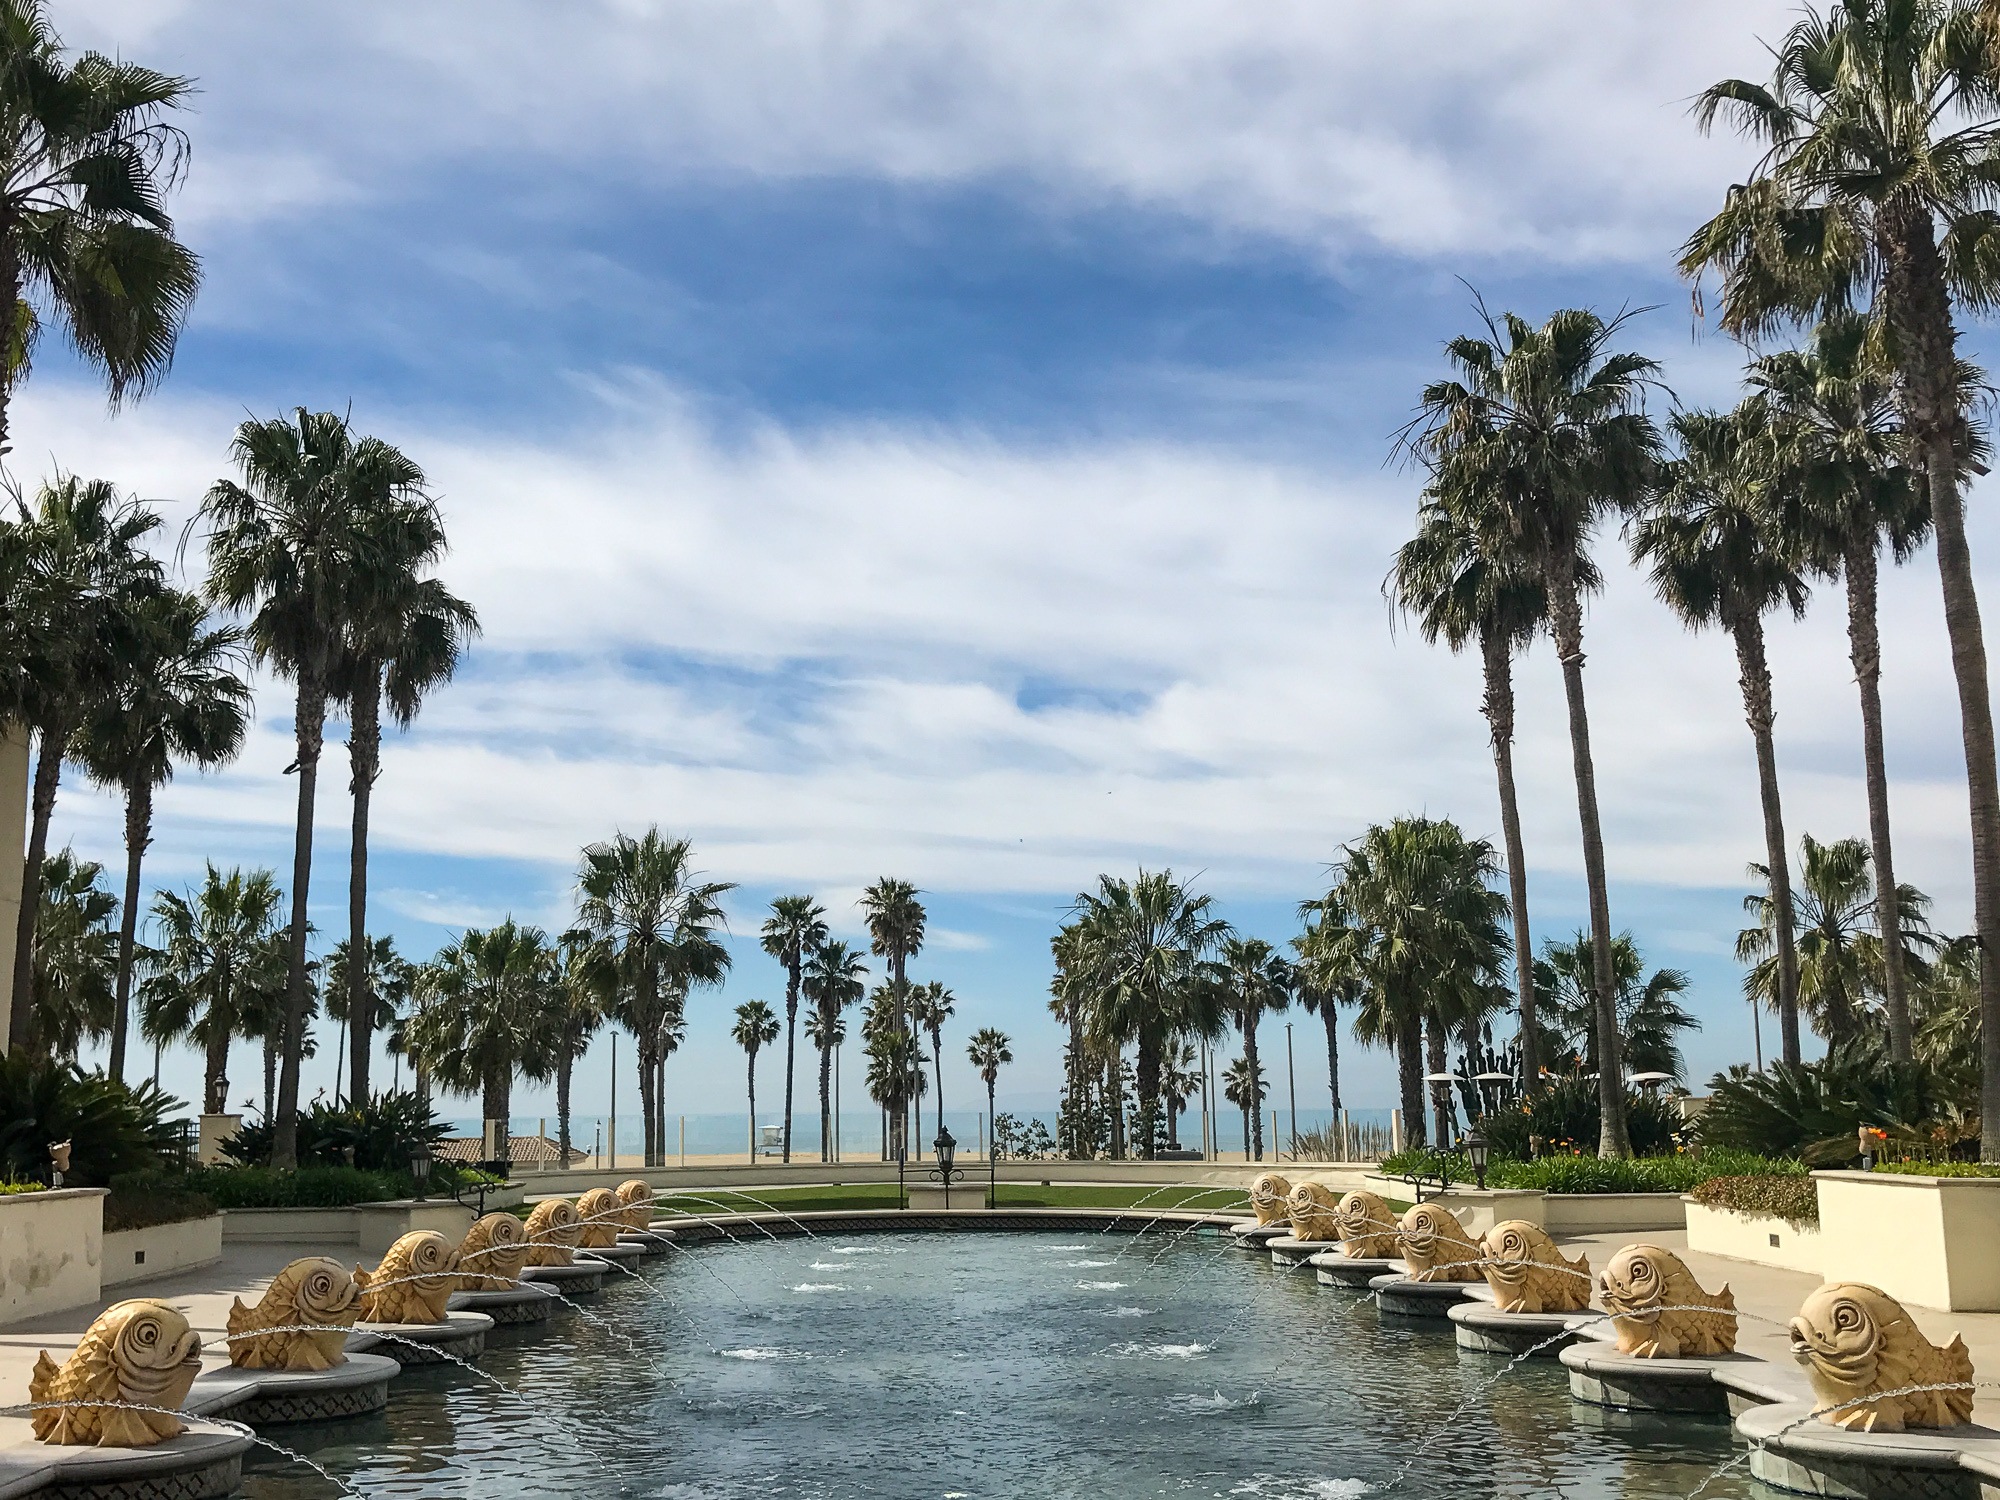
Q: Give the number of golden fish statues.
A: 14